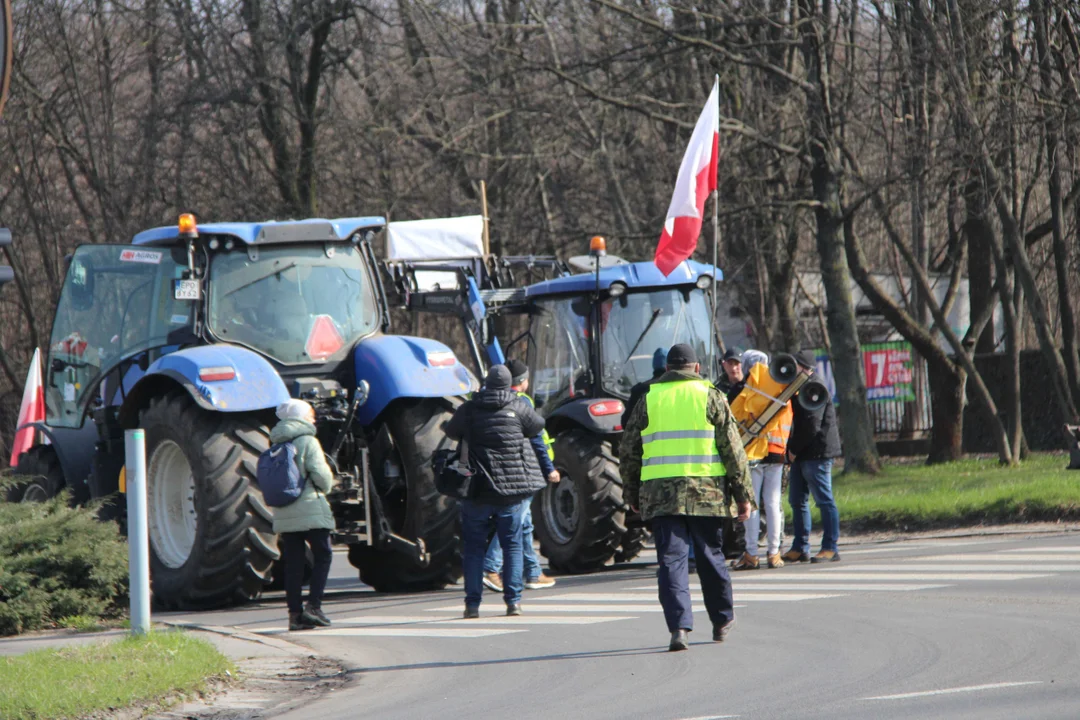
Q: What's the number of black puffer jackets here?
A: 1